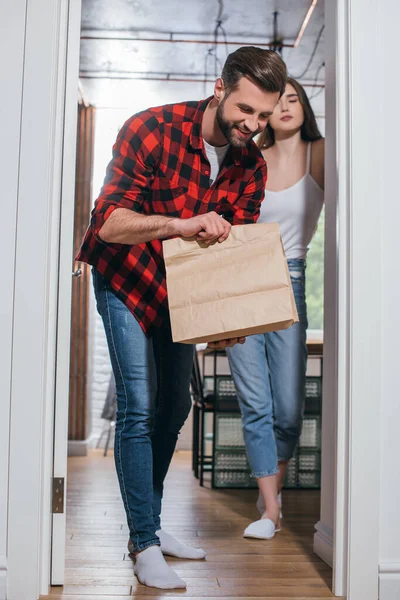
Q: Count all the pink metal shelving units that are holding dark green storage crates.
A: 0